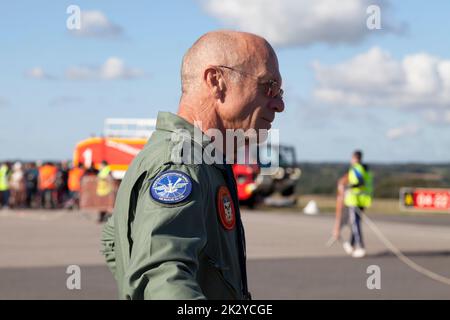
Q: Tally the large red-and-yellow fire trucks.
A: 1